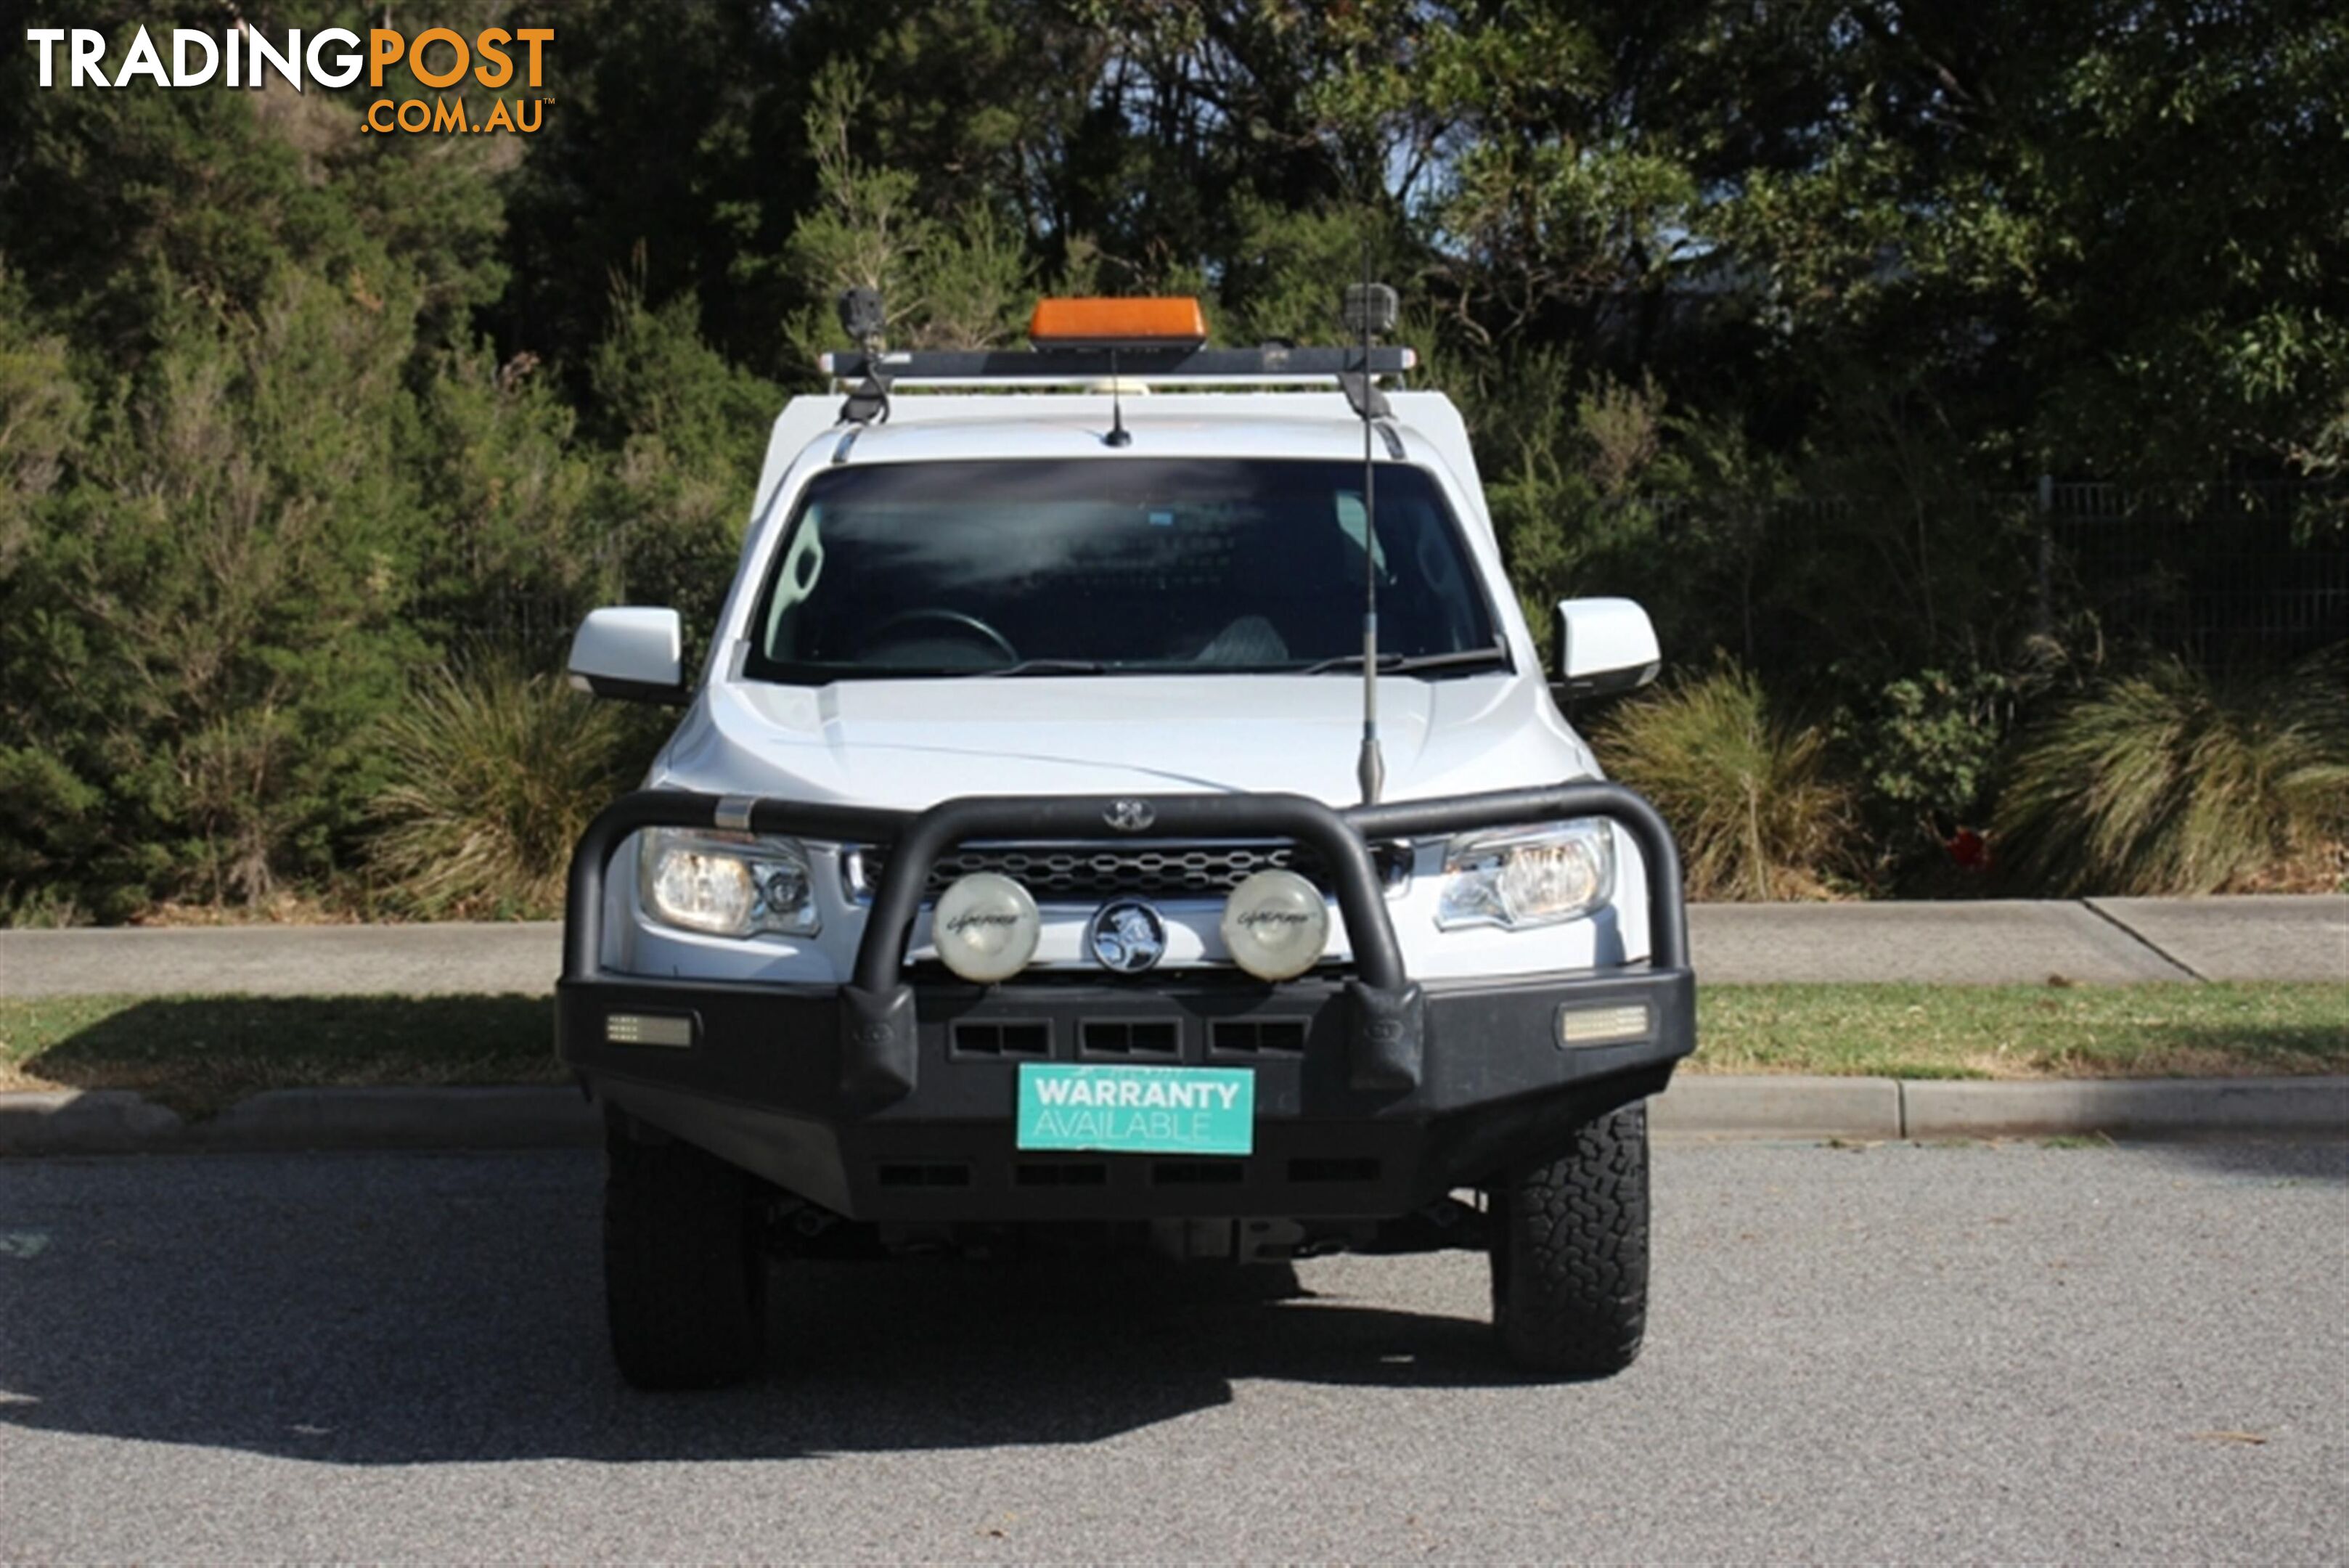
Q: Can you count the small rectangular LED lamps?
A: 2